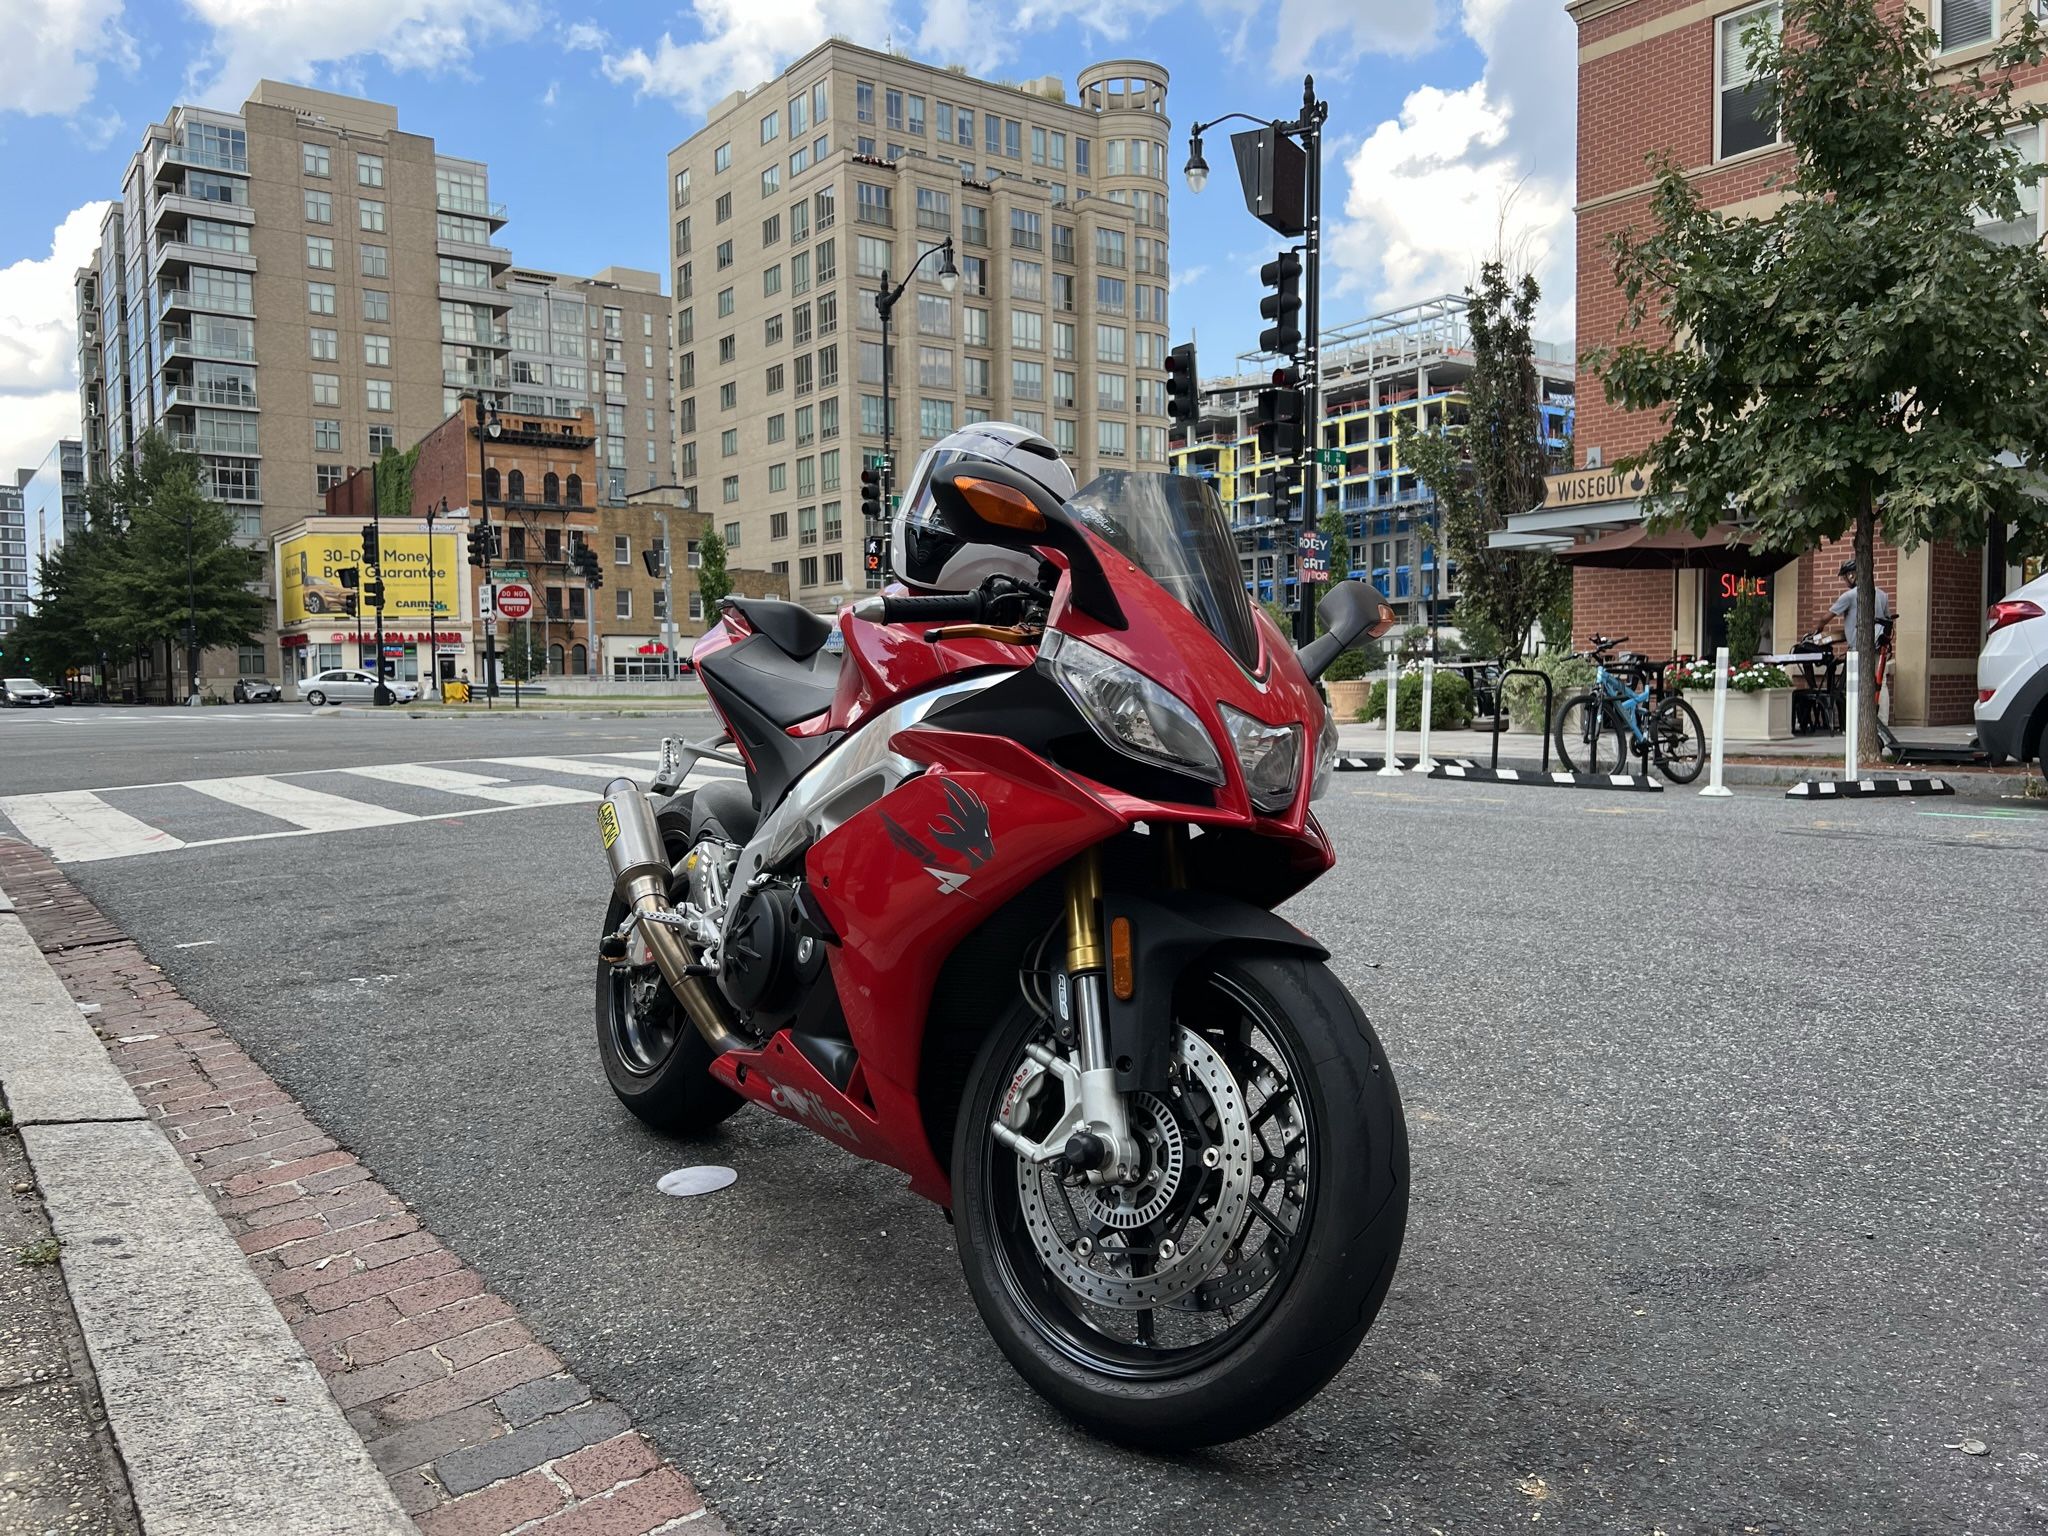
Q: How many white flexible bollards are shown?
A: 4